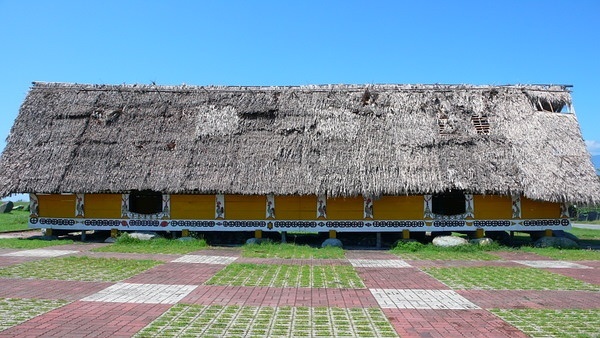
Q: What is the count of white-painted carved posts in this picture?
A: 12